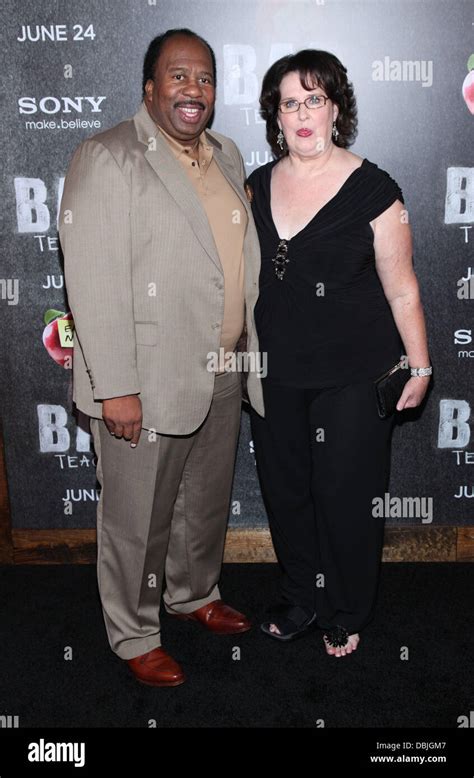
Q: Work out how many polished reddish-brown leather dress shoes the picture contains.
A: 2